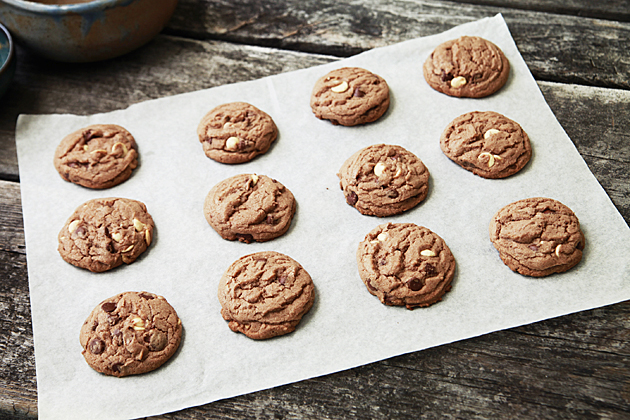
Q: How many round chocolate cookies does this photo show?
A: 12